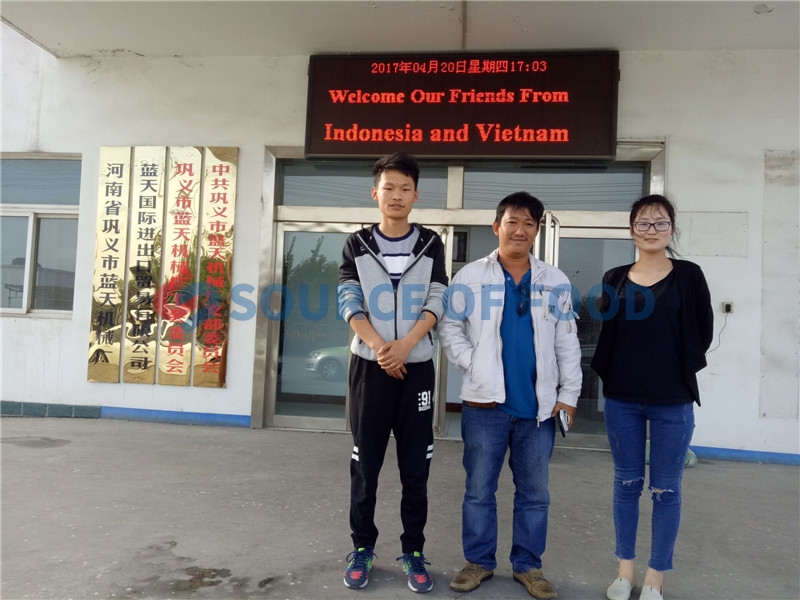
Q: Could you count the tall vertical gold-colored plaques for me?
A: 4